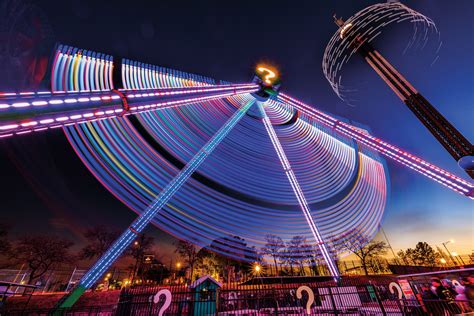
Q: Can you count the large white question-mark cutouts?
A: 3